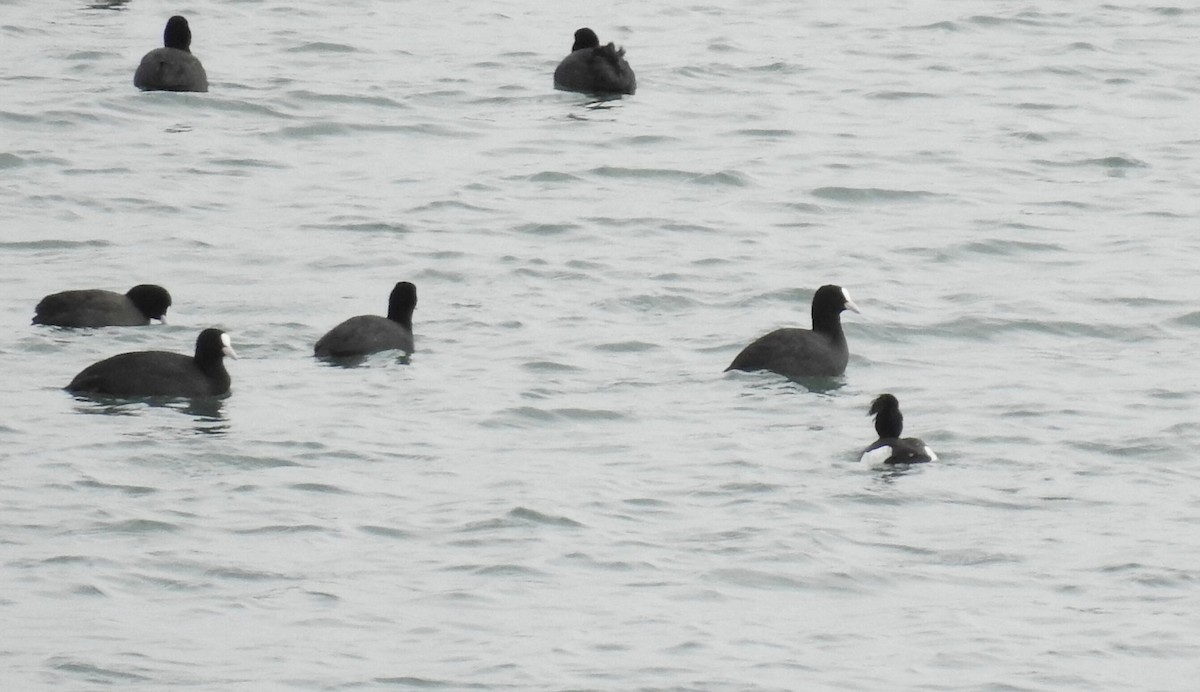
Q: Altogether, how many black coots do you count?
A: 6